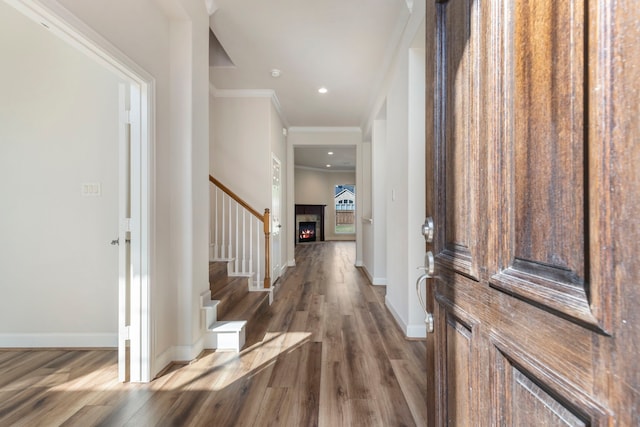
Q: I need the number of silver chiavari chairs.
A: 0